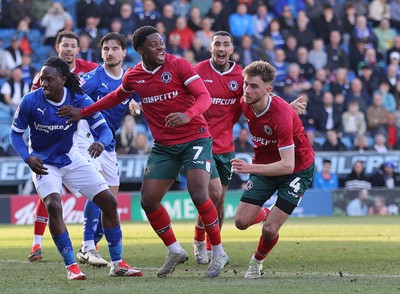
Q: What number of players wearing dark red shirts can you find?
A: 4